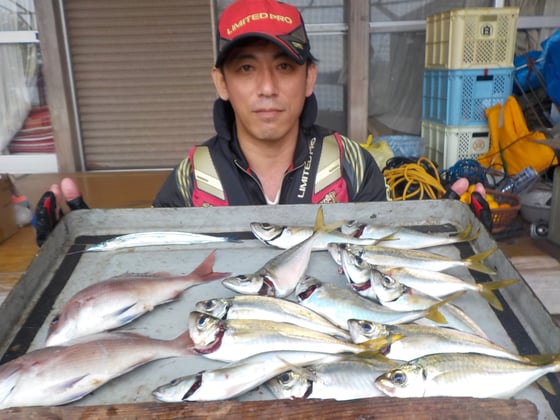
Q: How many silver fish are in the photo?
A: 14